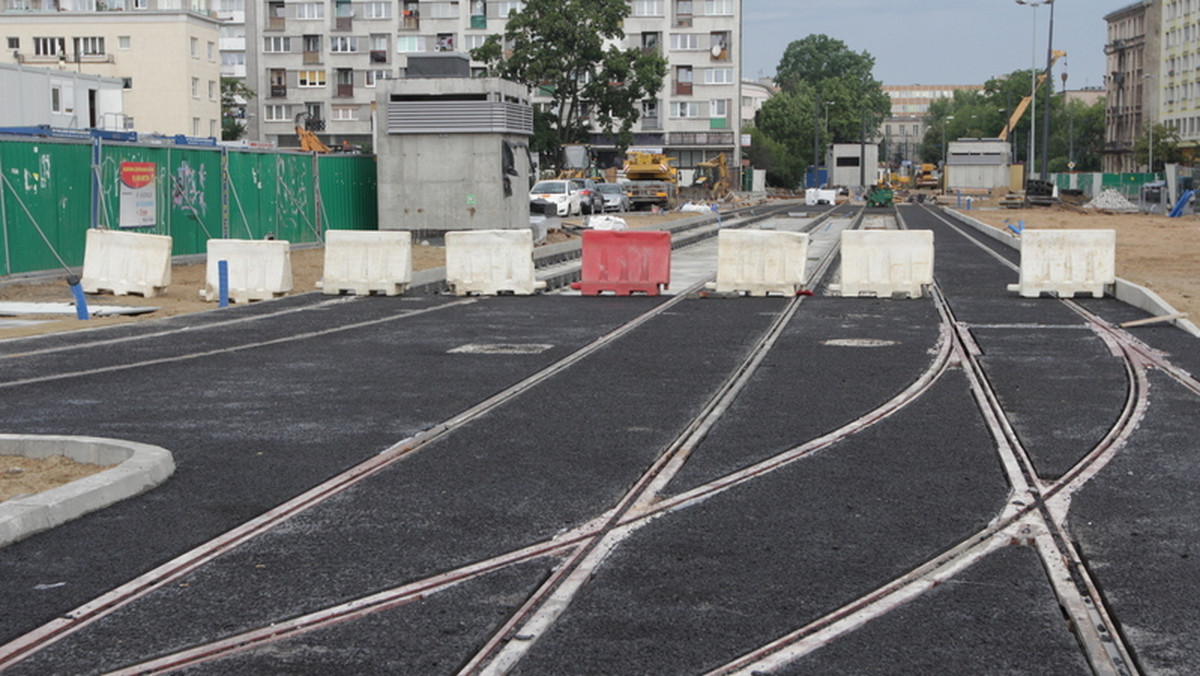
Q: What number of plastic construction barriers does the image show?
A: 8